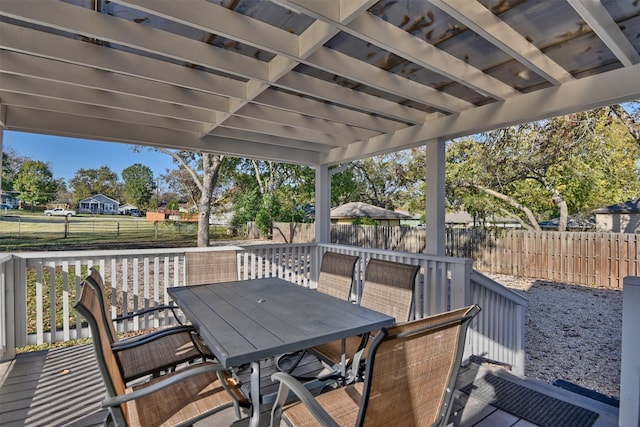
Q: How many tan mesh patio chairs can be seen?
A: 6